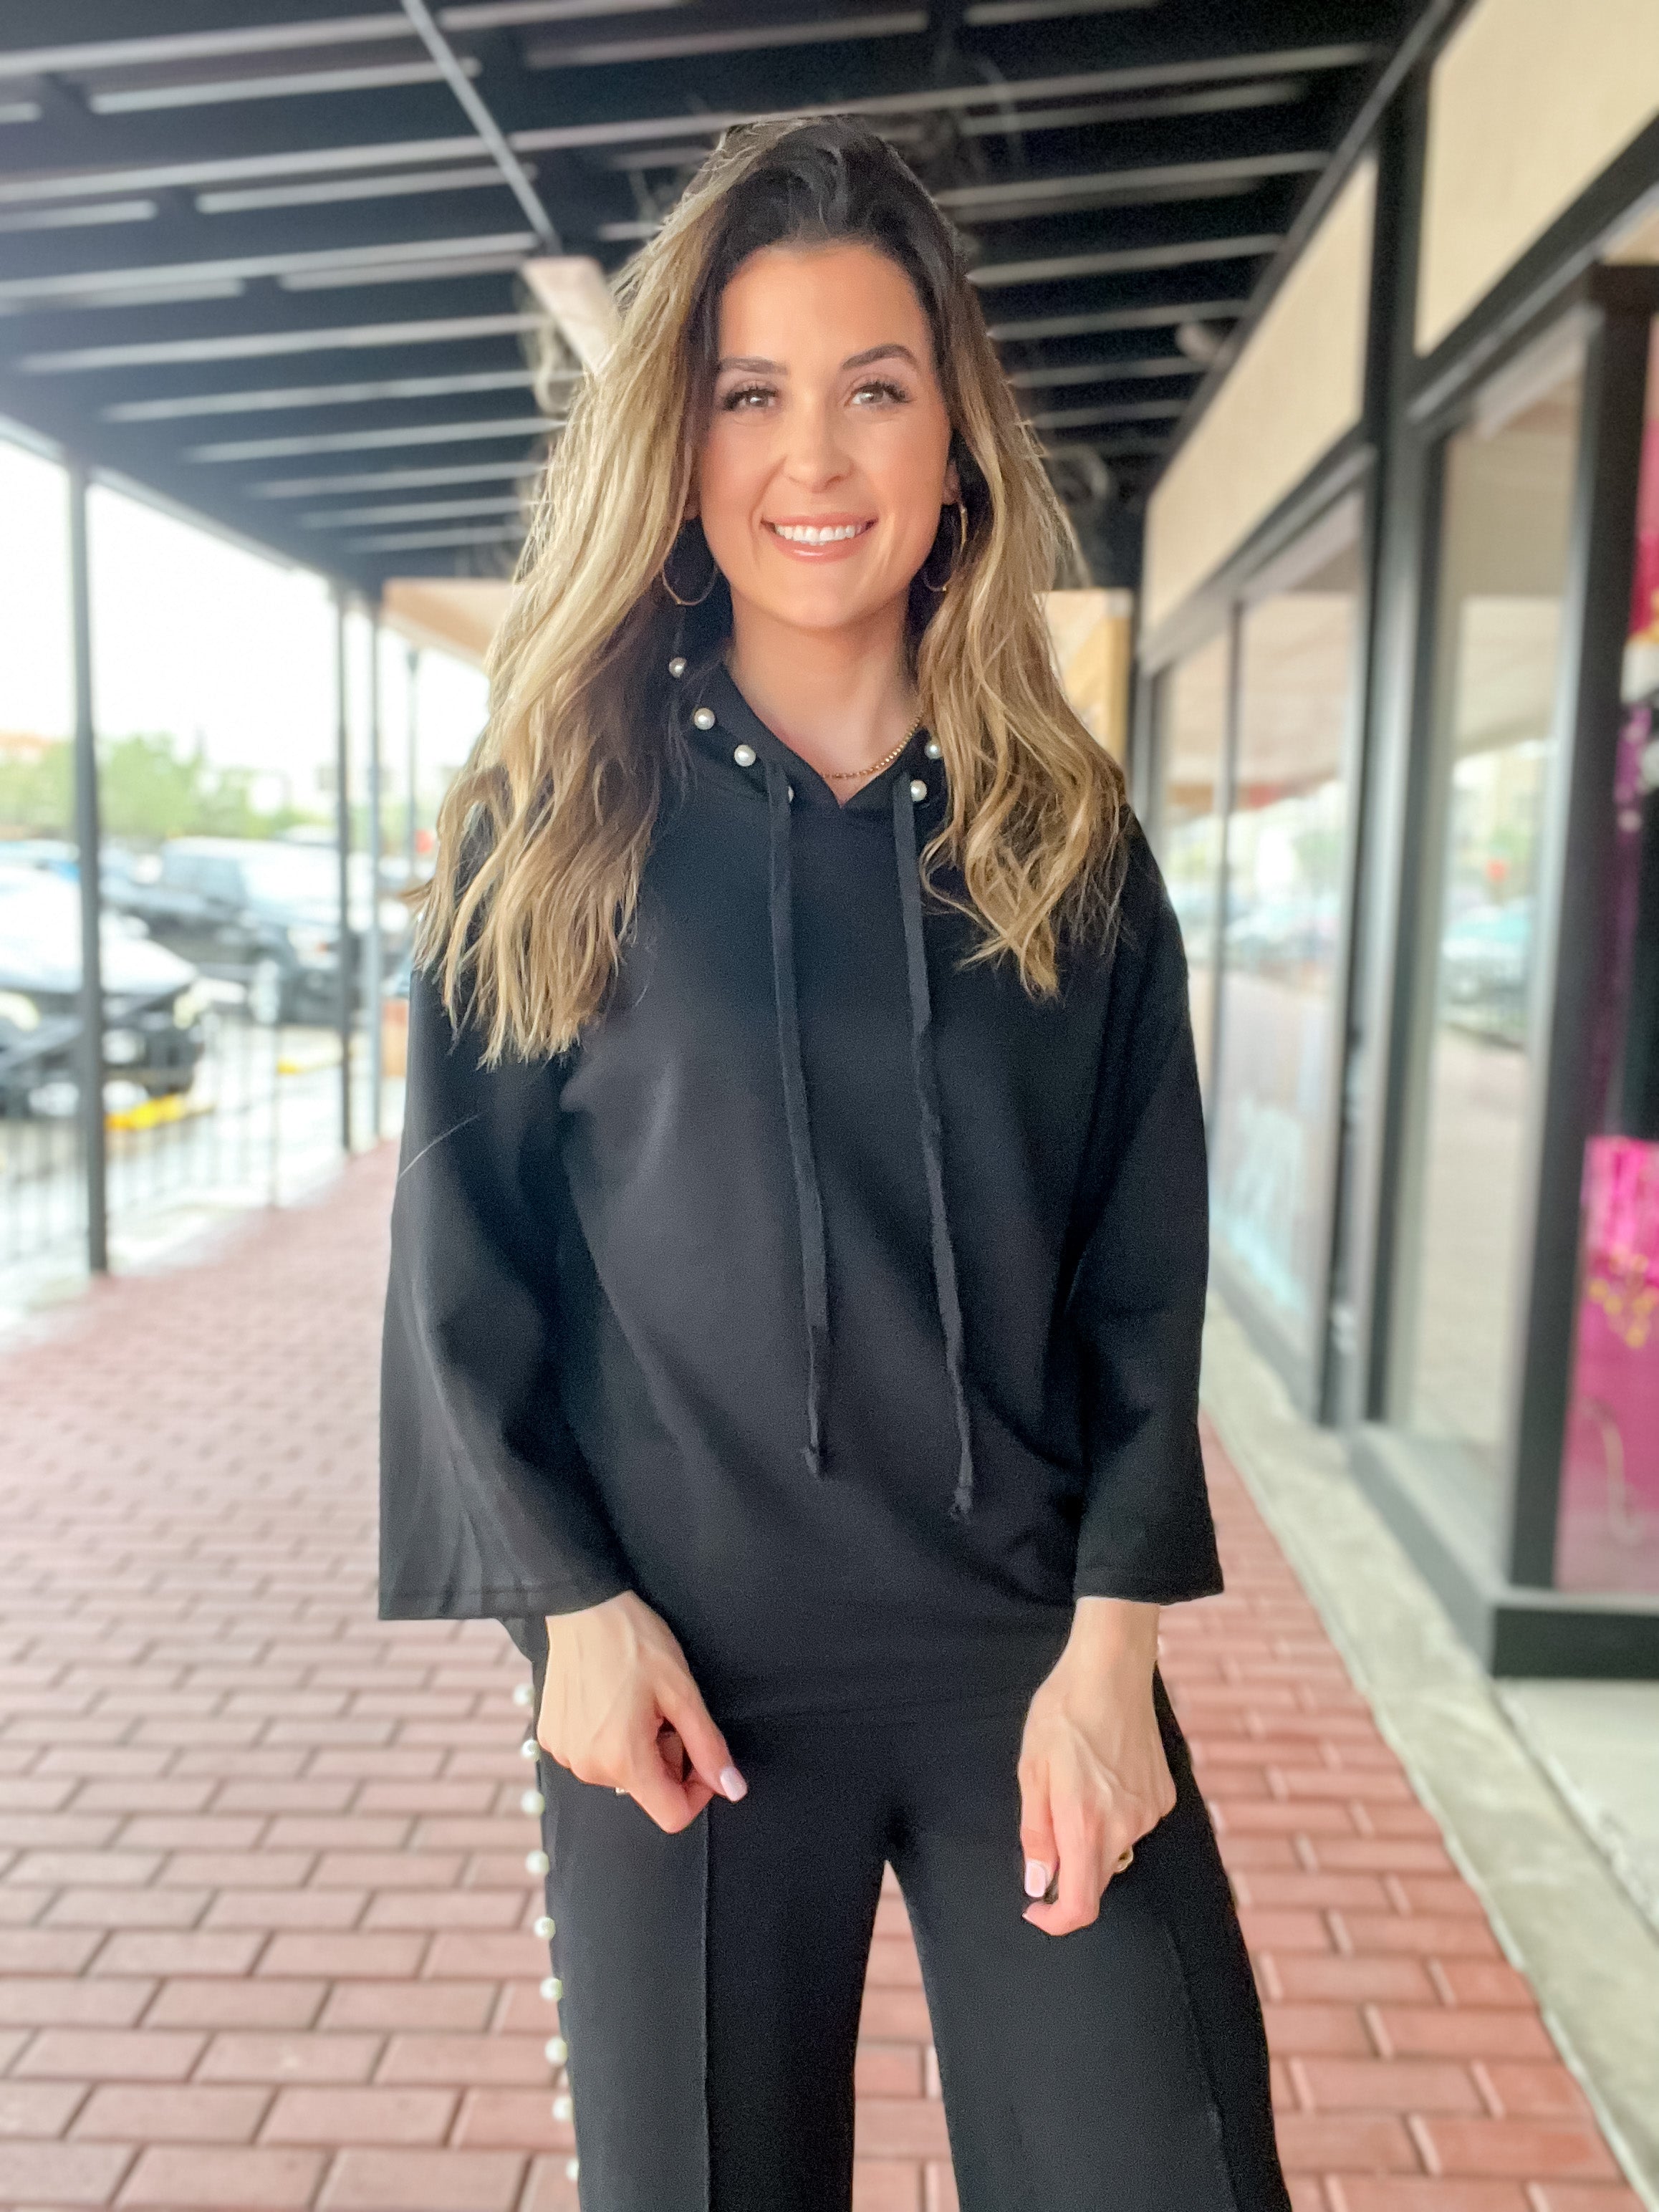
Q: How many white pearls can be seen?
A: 15